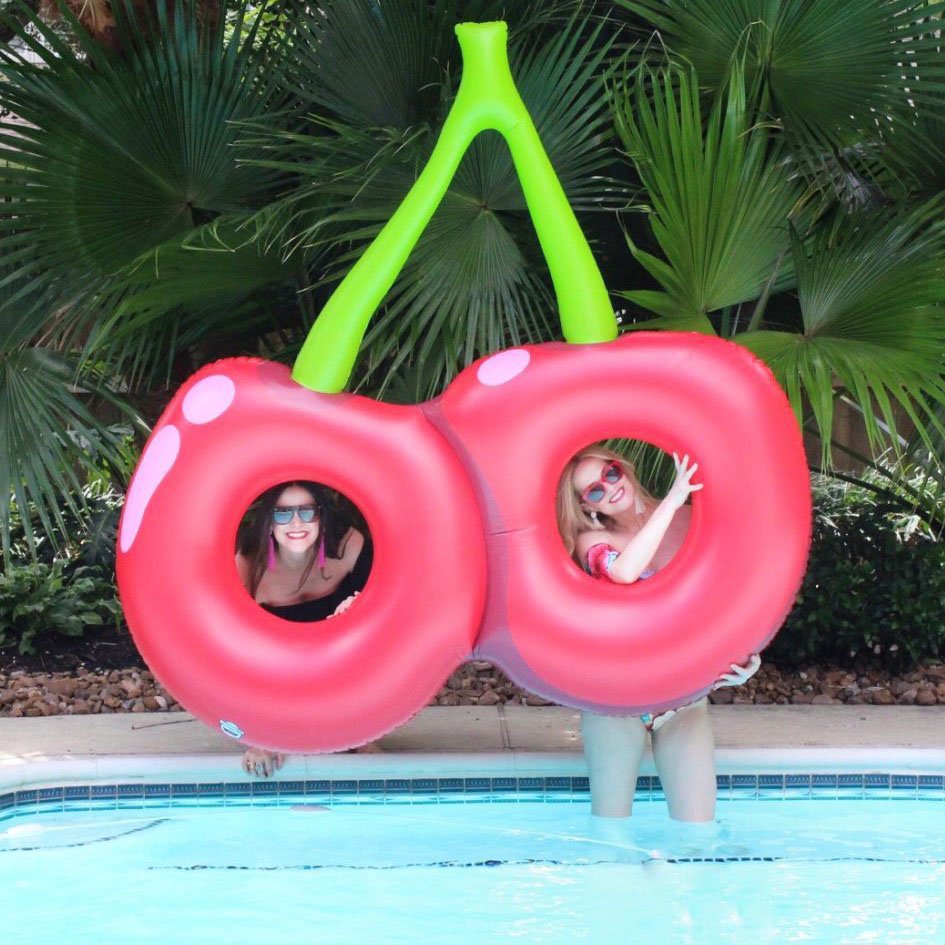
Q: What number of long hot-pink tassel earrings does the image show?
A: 2